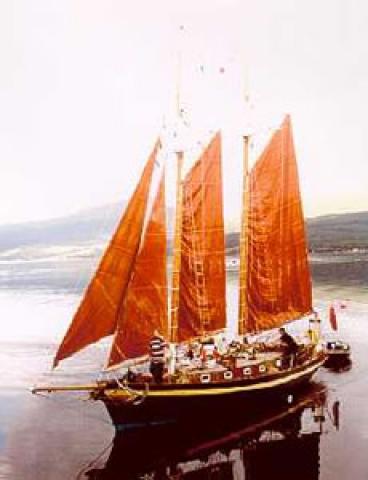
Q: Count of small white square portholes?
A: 4